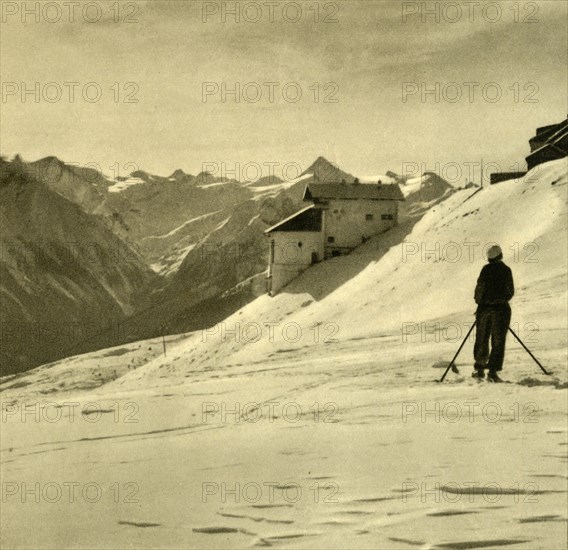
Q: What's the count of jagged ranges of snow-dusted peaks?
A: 1